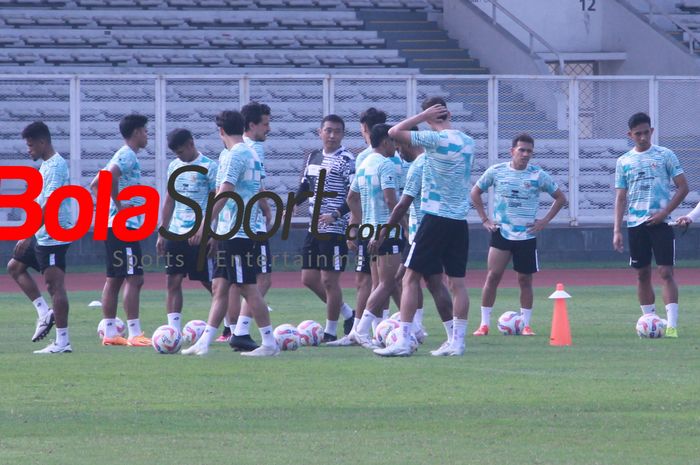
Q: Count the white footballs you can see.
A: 10